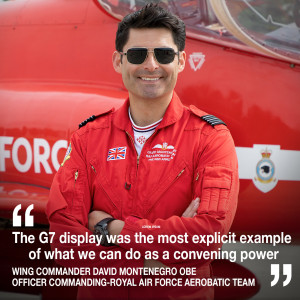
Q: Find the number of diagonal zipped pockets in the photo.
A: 2